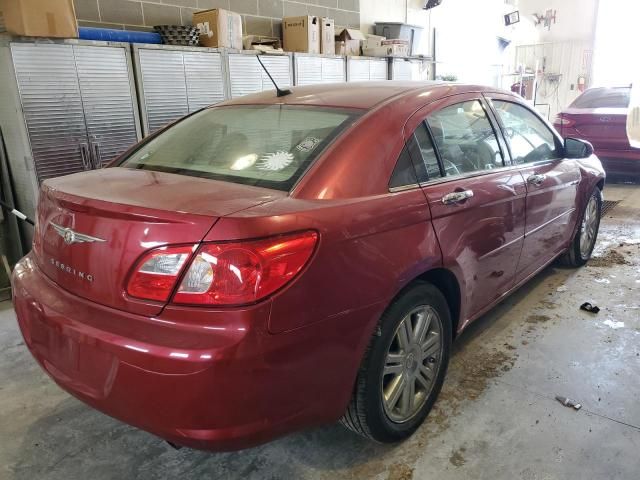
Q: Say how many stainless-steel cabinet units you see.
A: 6